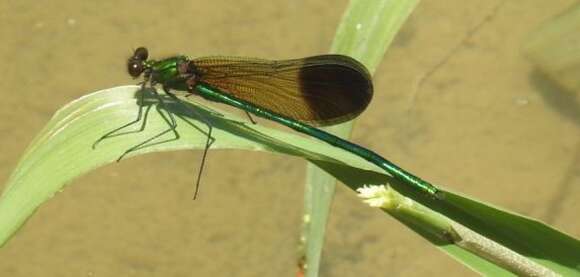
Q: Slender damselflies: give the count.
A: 1